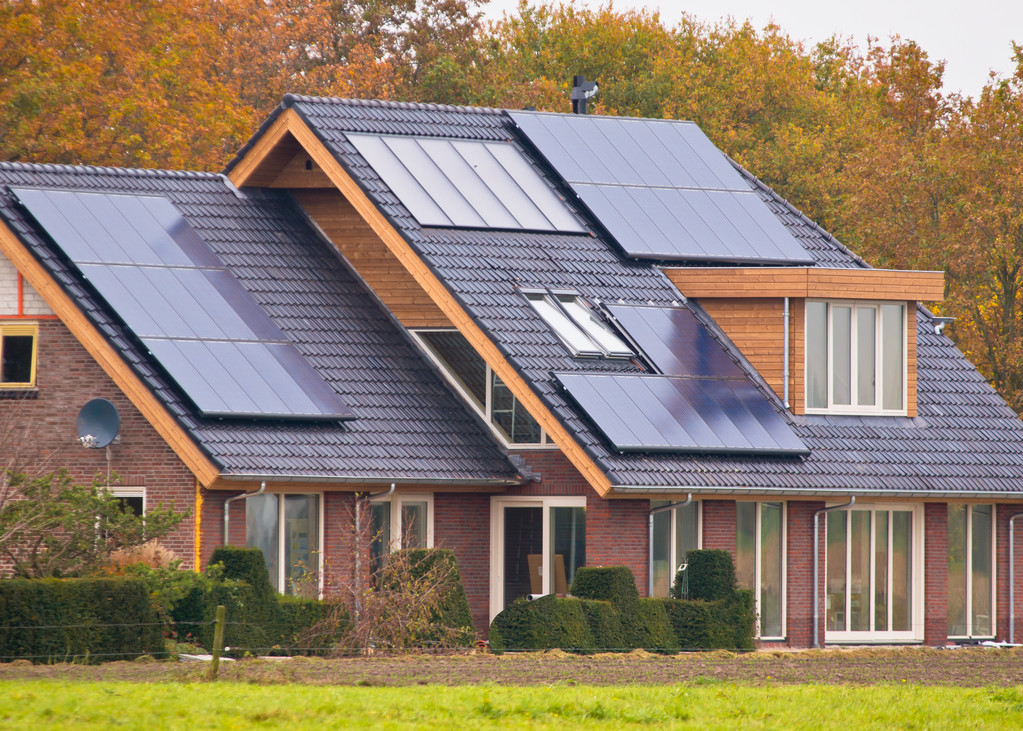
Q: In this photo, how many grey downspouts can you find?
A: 6